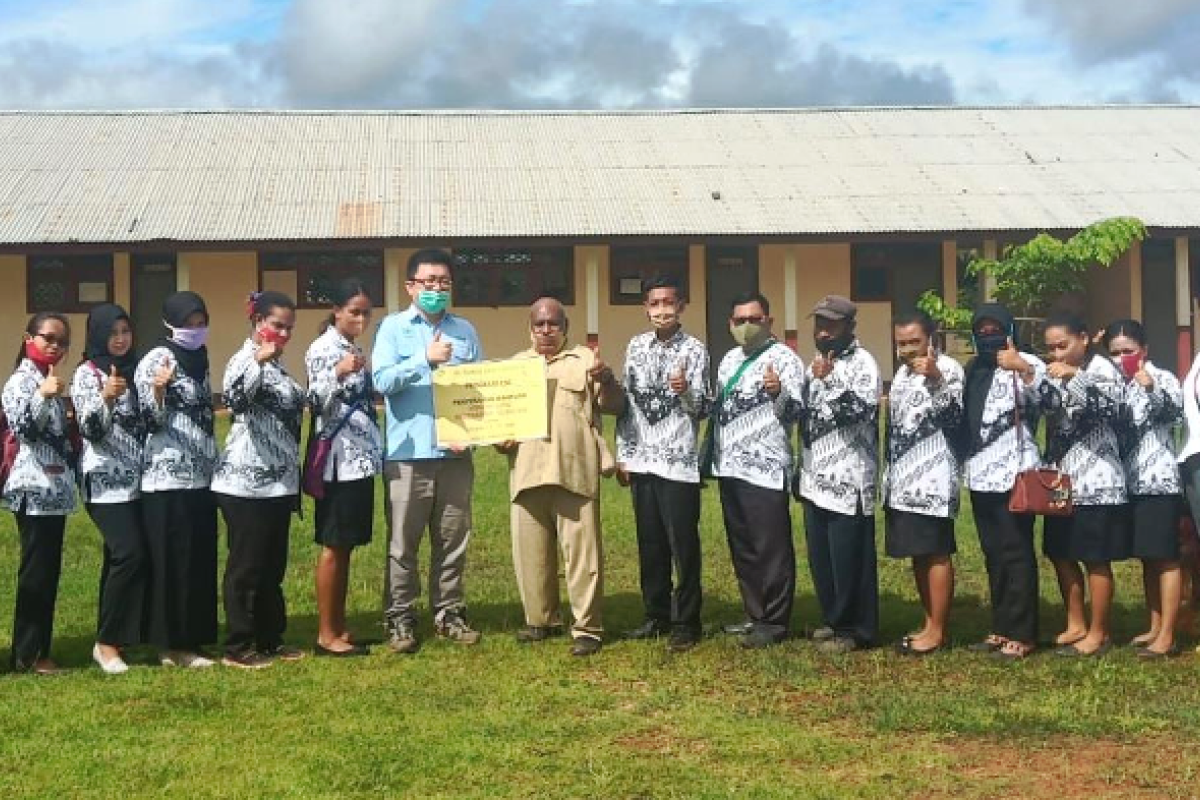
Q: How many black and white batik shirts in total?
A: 12